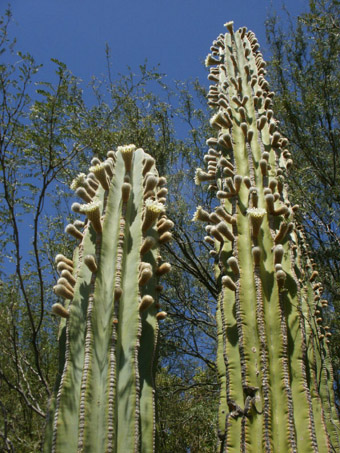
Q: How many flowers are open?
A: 11